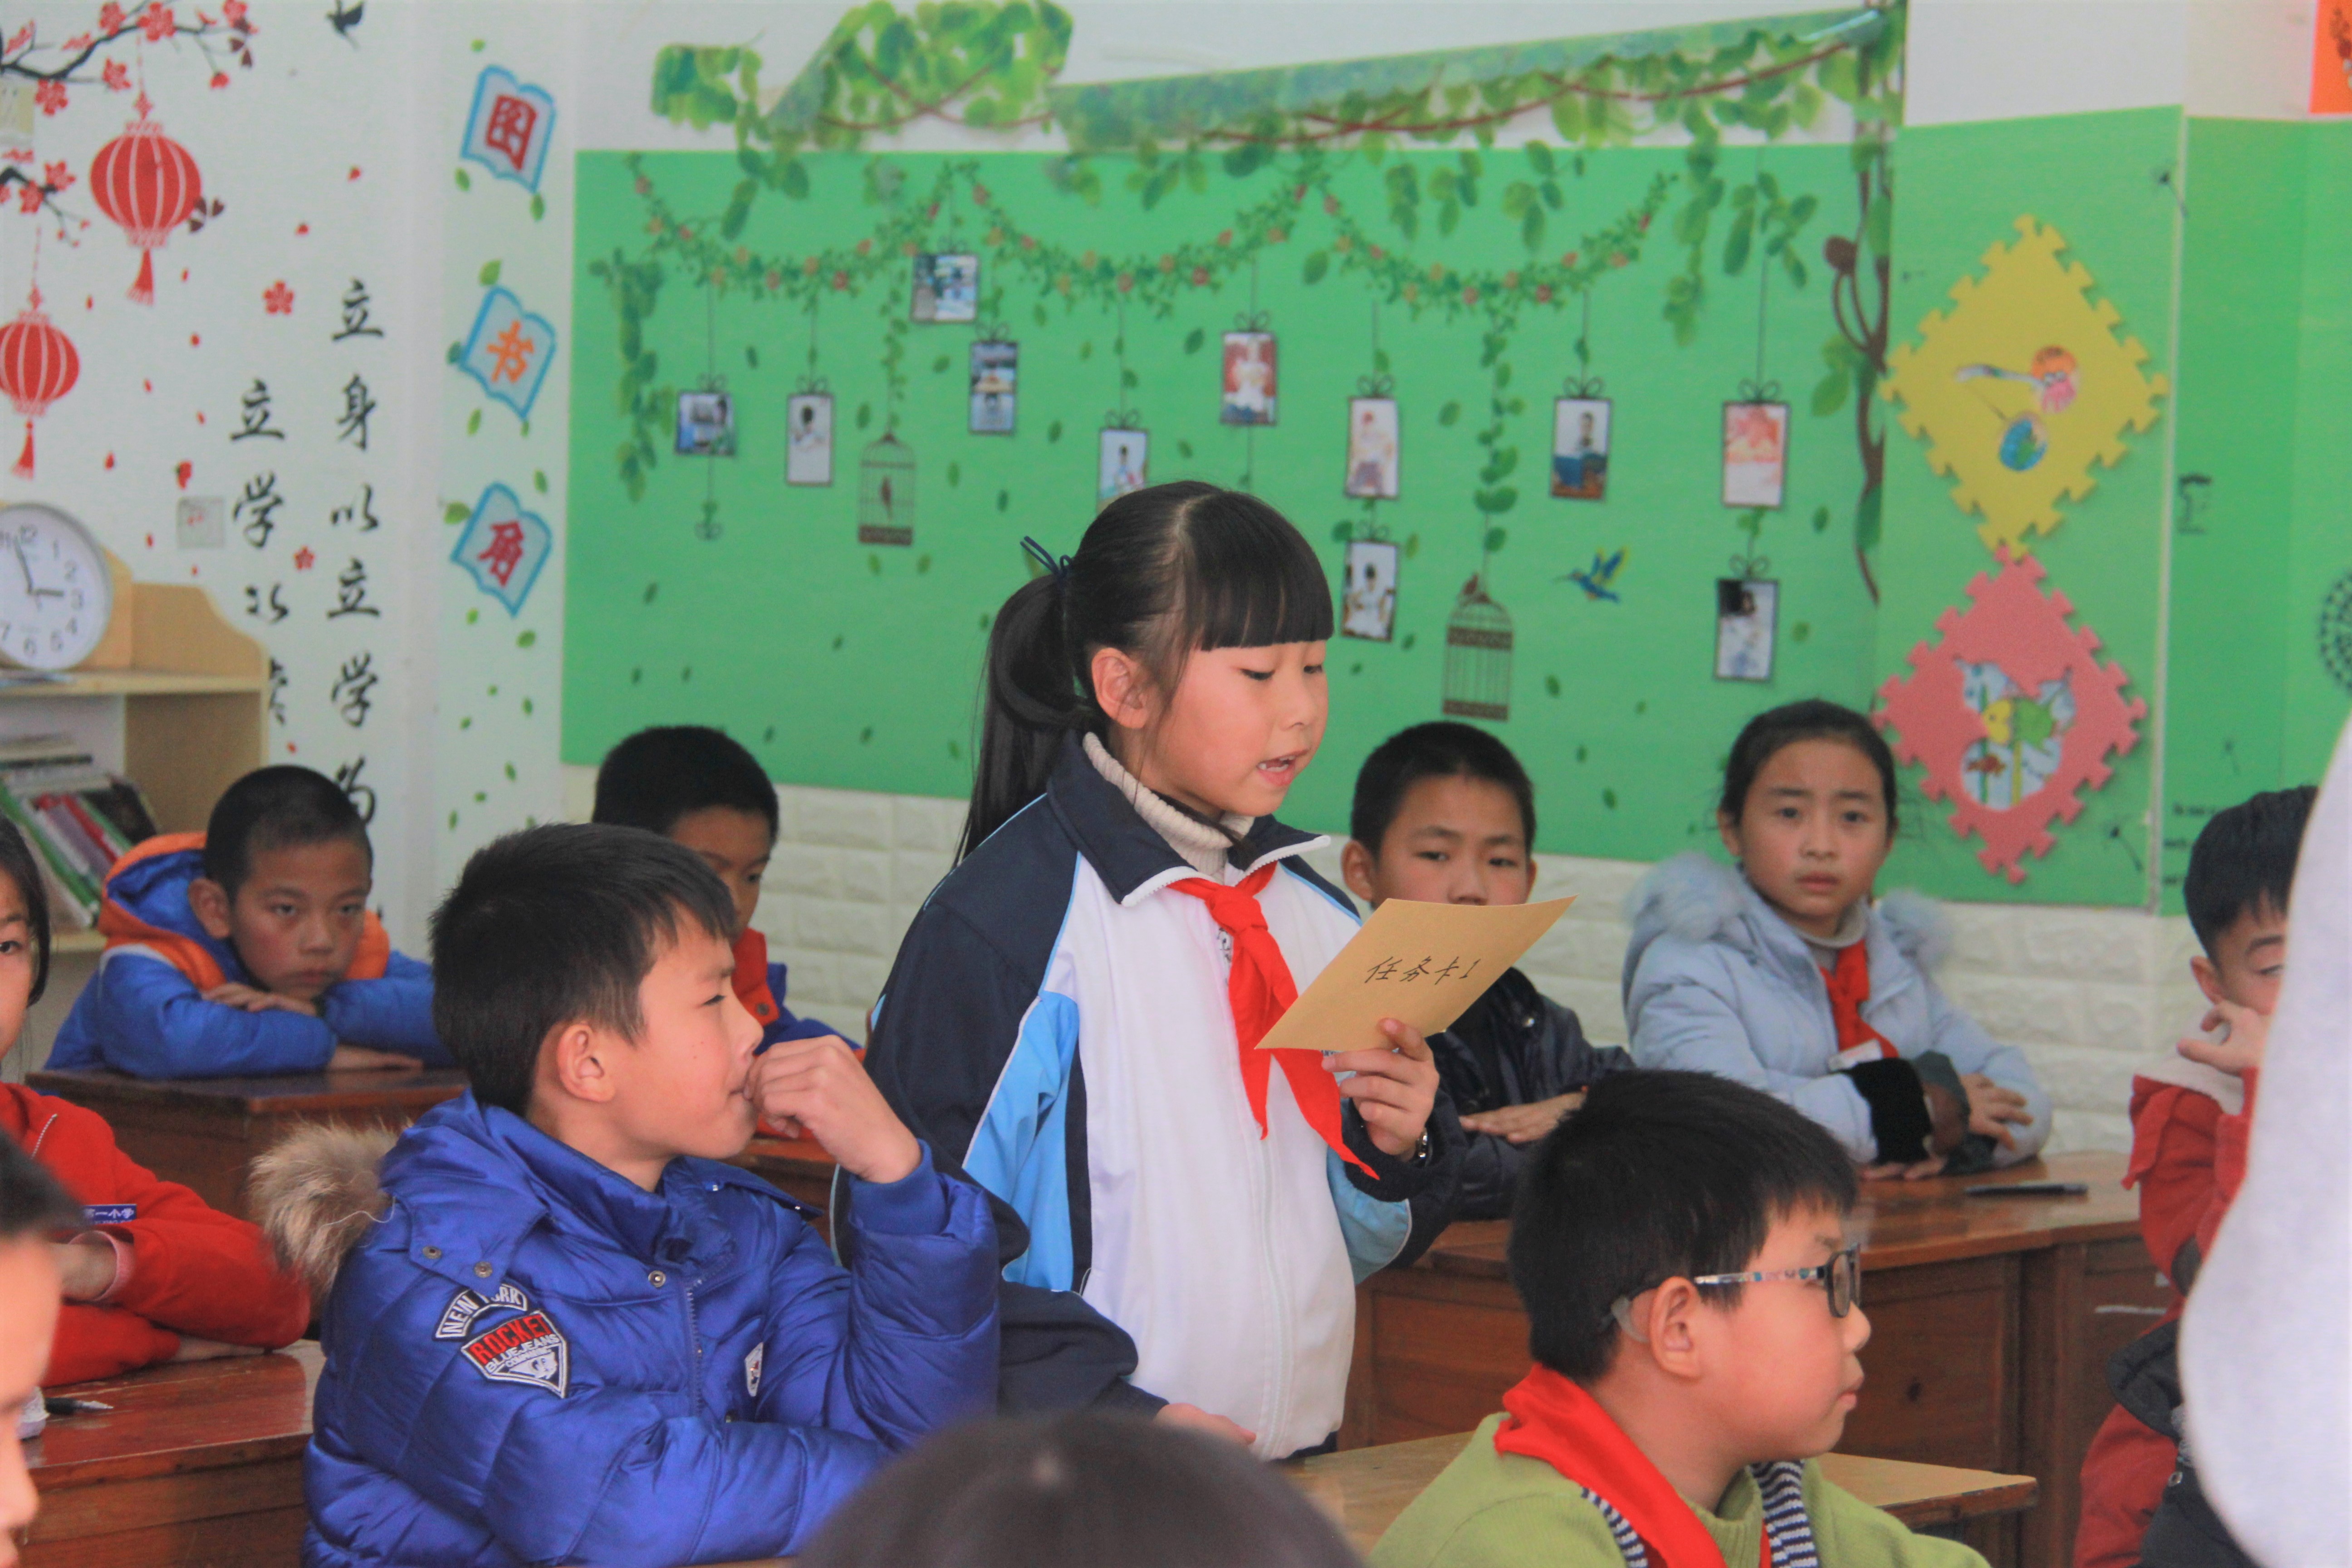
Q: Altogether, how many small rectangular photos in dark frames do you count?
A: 11